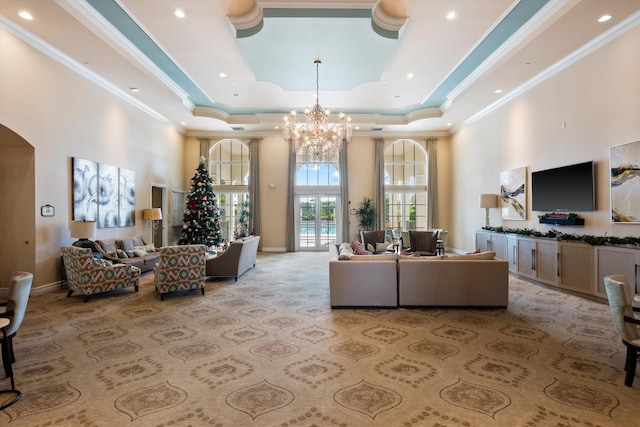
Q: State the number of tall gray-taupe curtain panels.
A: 6